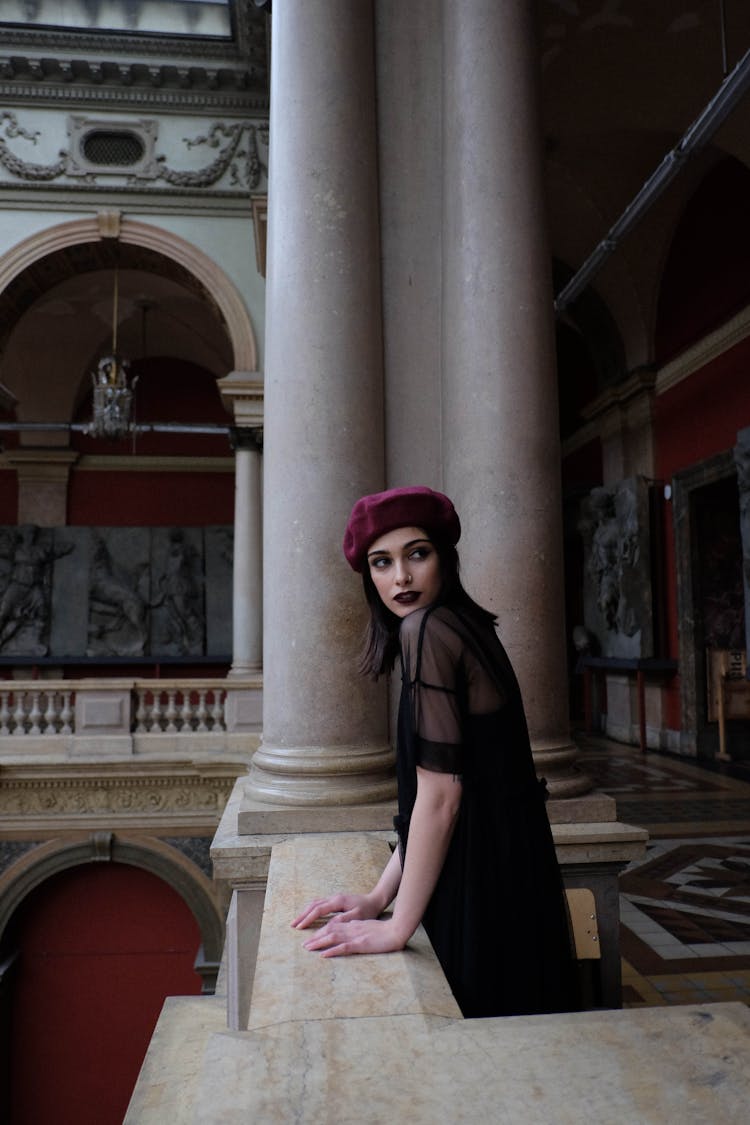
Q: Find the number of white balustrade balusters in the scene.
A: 11